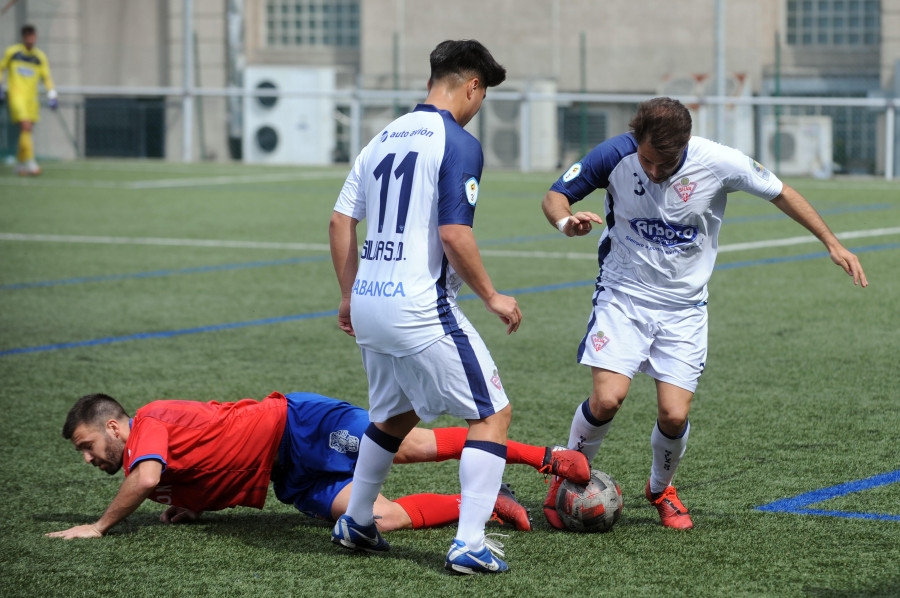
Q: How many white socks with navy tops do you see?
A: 4